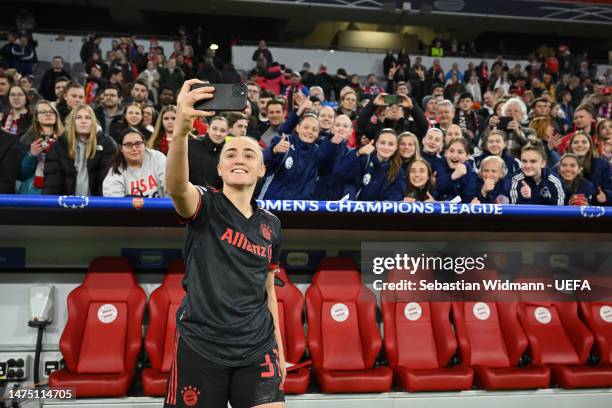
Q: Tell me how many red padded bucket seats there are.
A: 8